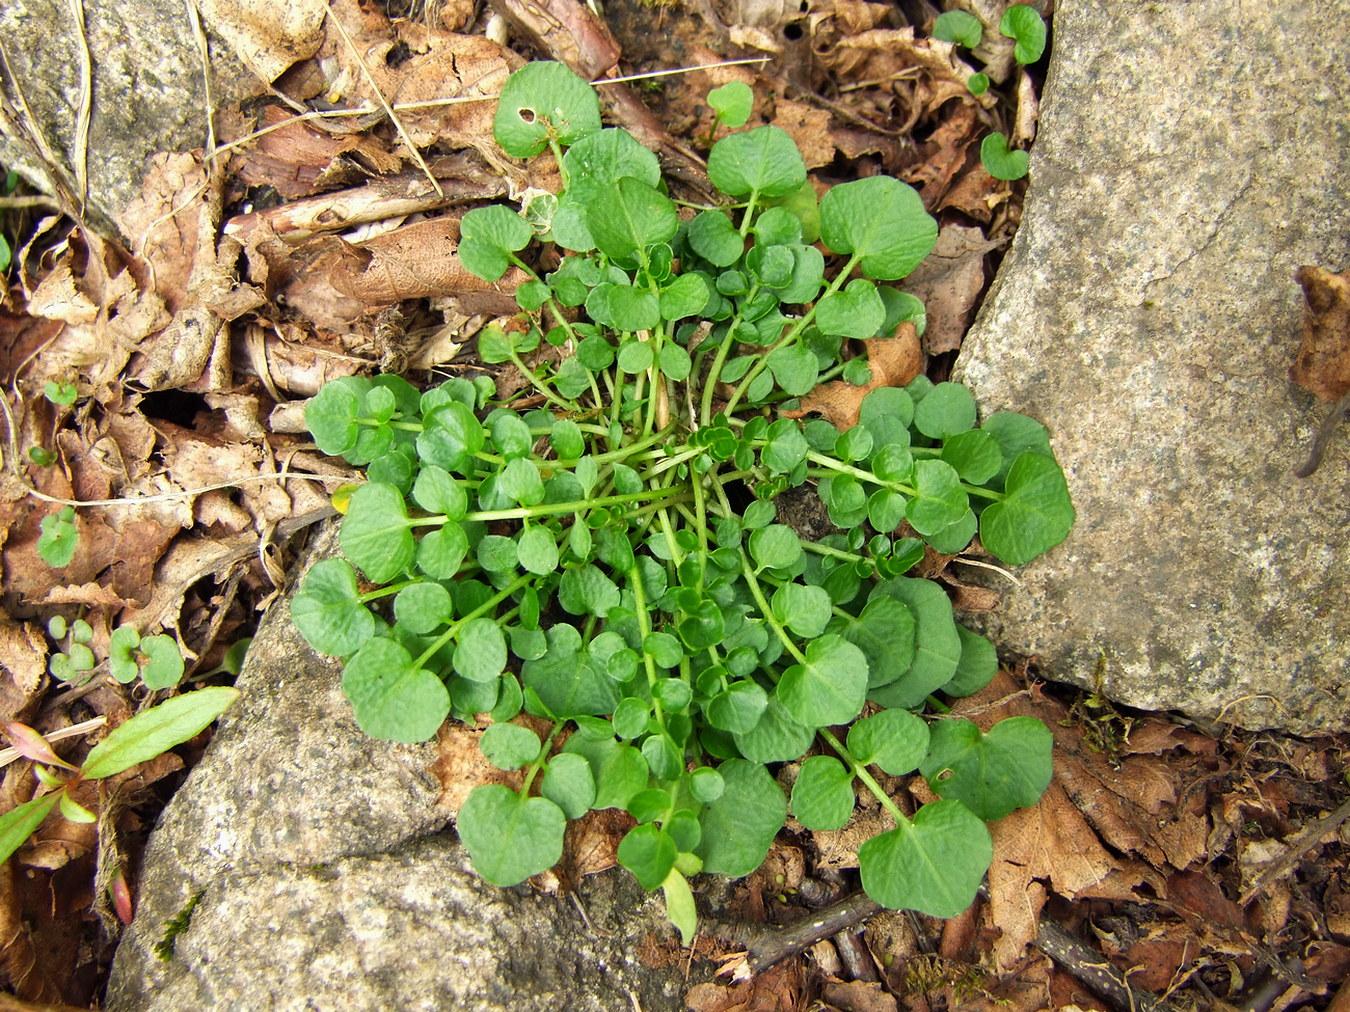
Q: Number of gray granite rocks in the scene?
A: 3